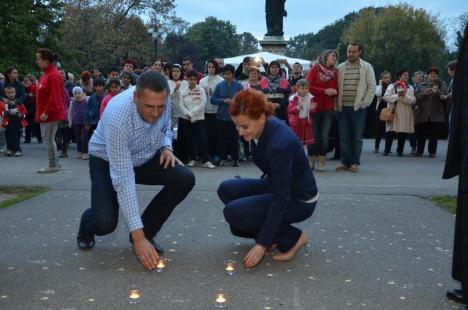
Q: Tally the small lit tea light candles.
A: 4